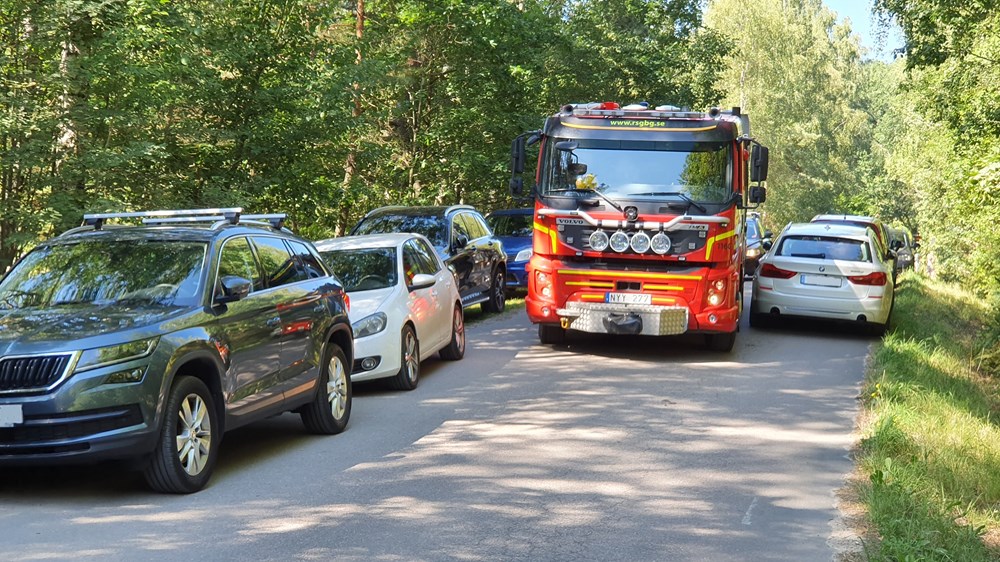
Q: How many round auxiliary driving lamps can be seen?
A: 4